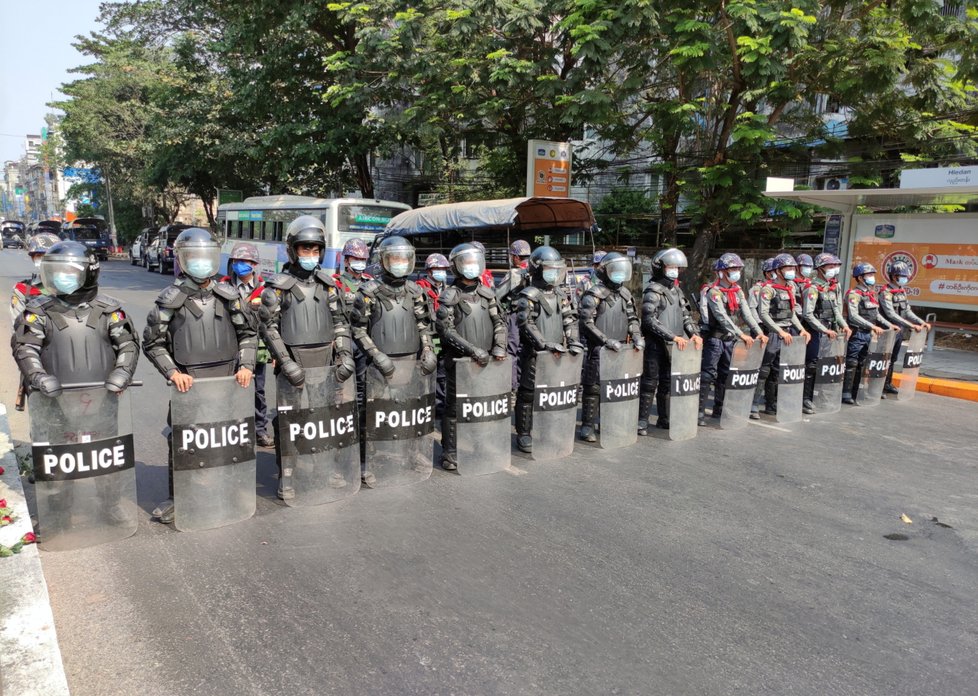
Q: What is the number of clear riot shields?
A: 13